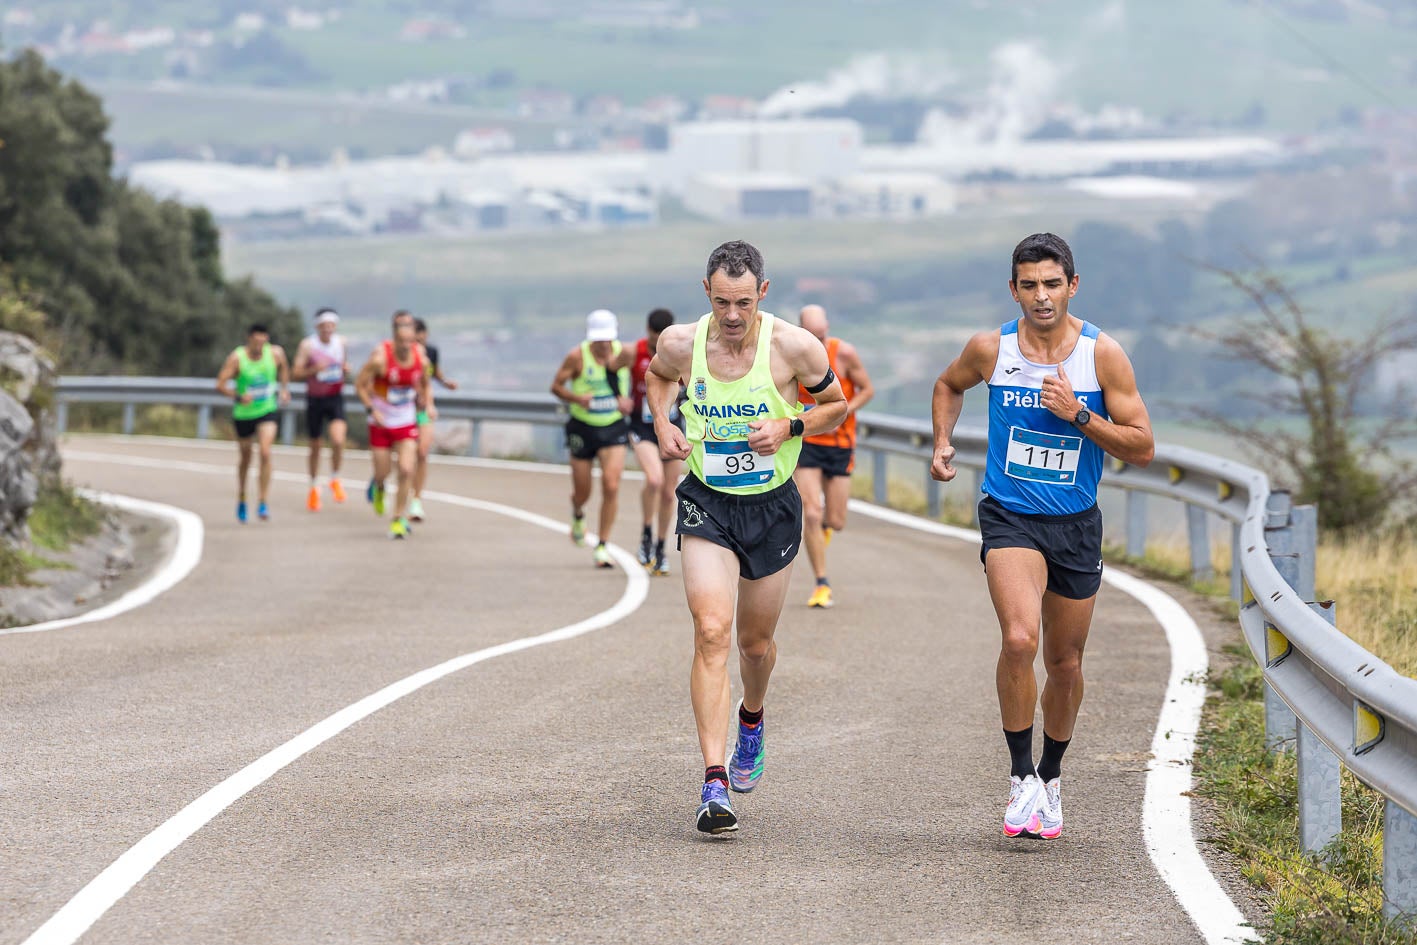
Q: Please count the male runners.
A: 9